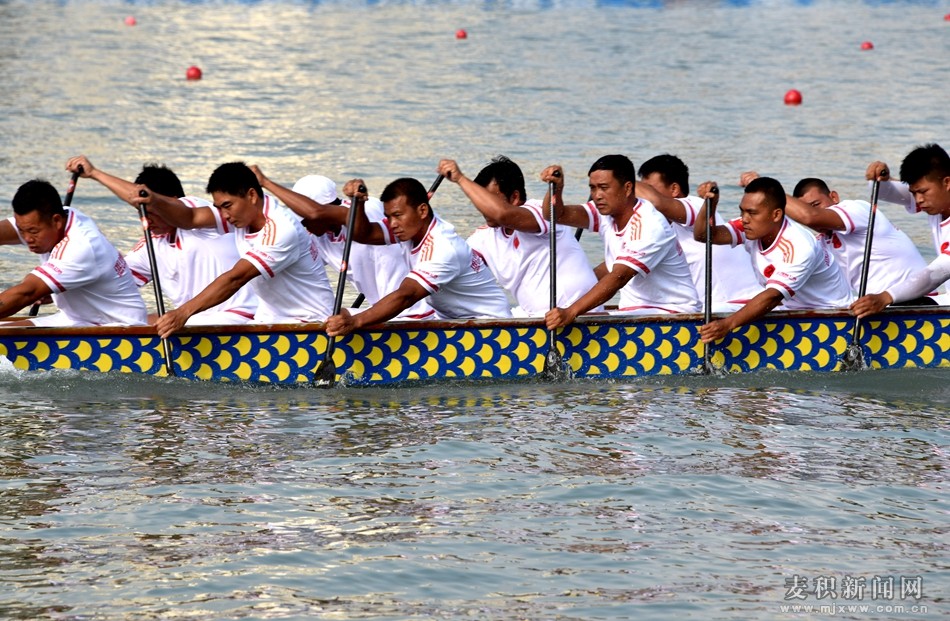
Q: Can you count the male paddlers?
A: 11